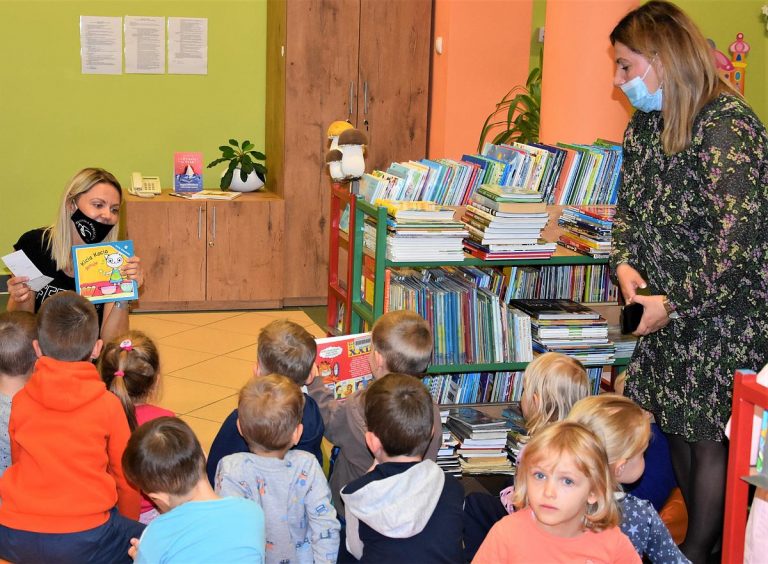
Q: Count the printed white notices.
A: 3